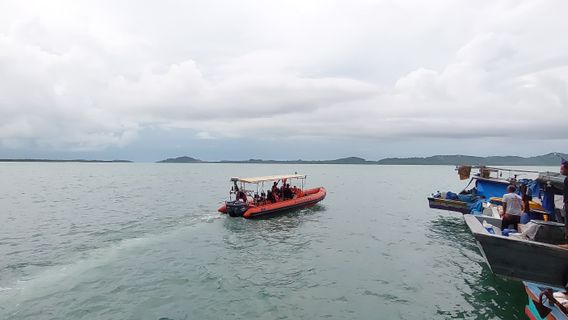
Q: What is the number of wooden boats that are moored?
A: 3